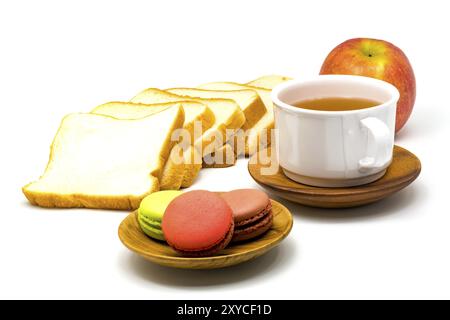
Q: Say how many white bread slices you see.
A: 6